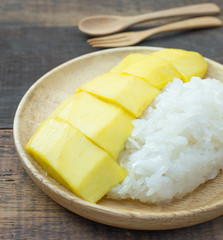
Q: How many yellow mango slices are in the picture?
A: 5